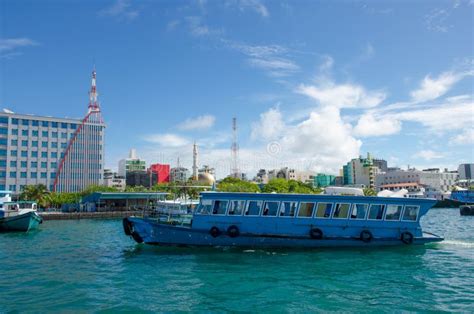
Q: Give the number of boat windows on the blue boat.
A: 13